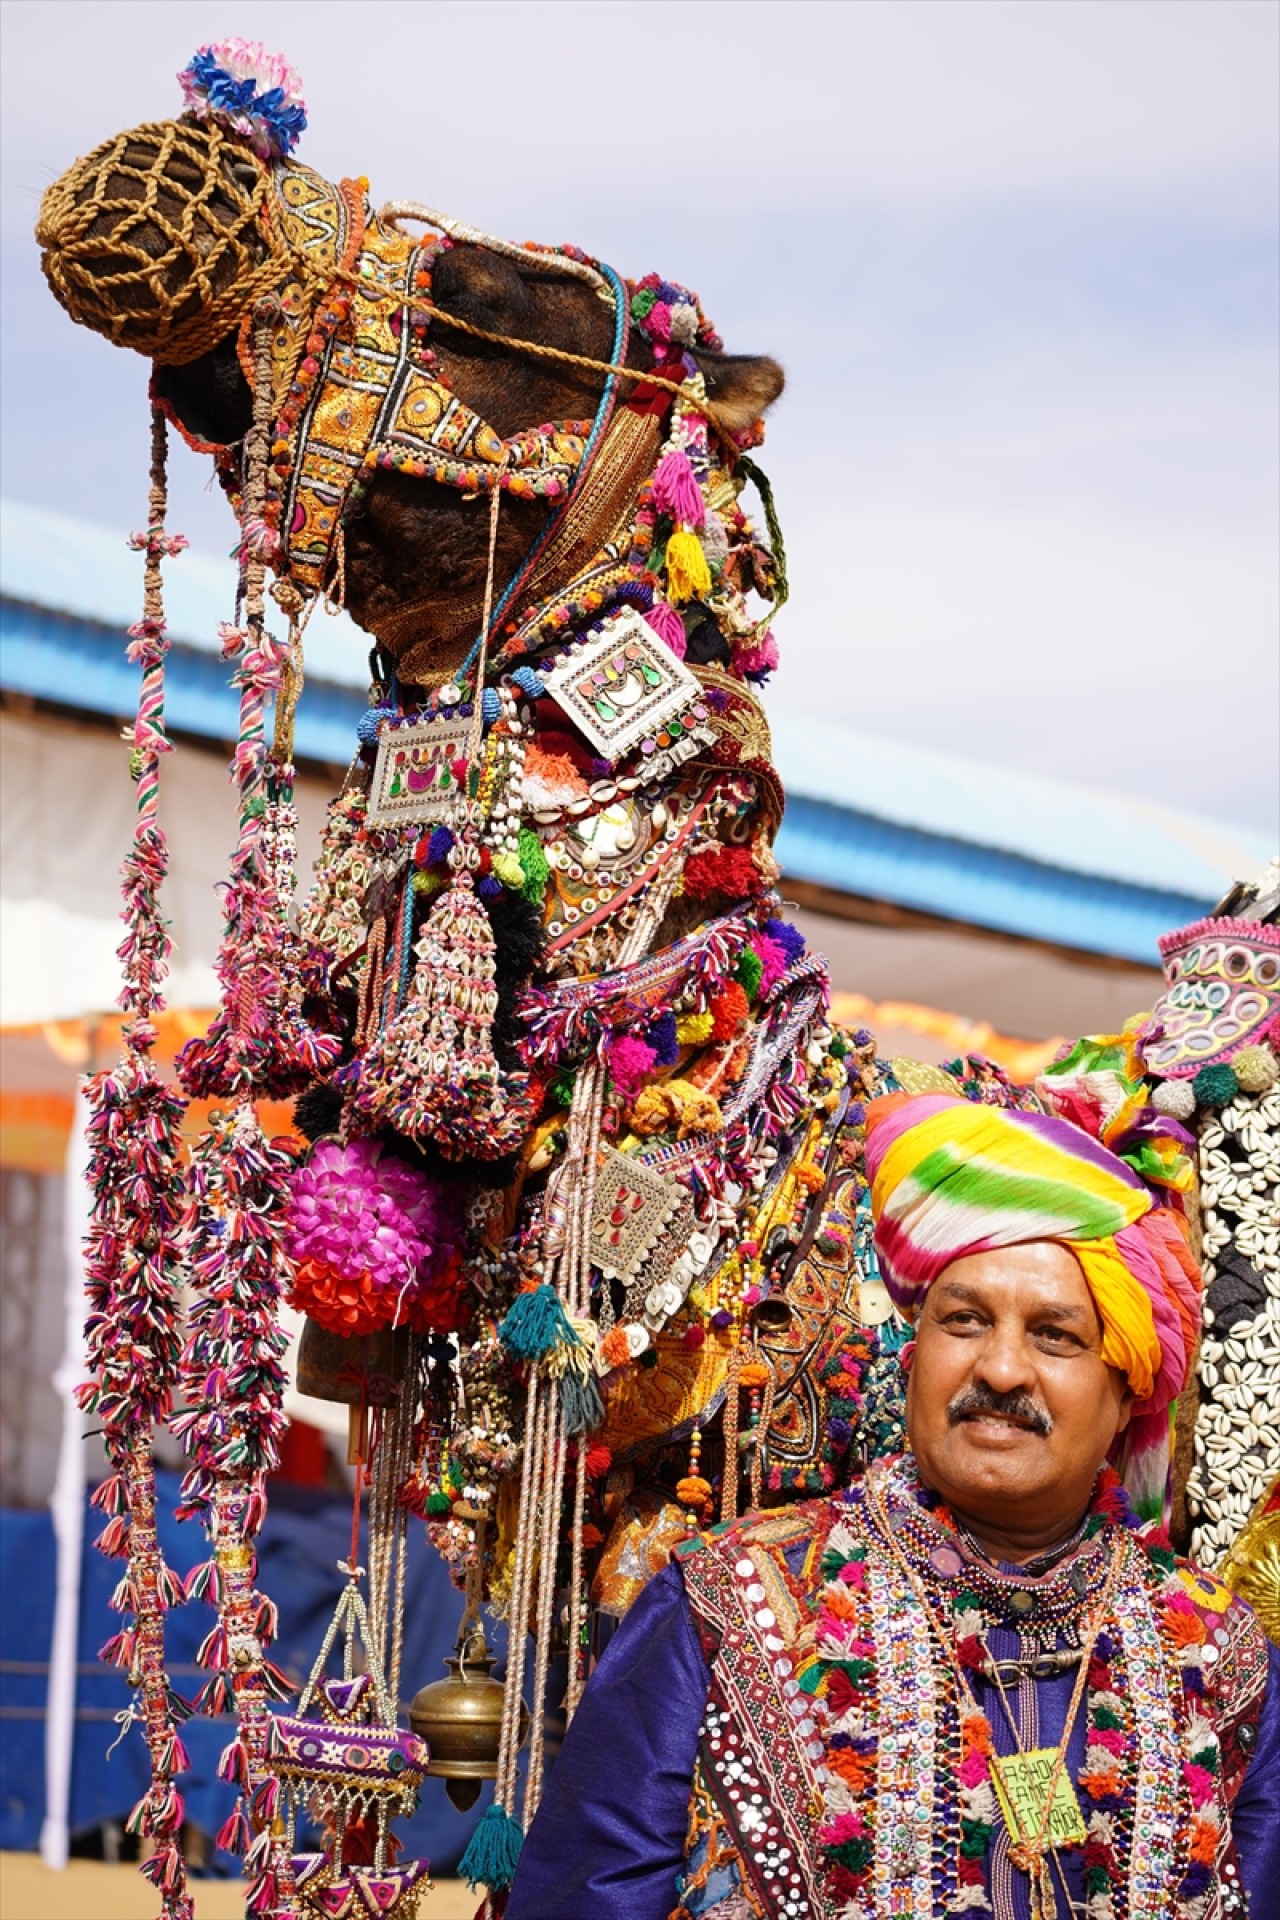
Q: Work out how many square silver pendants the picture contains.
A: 3